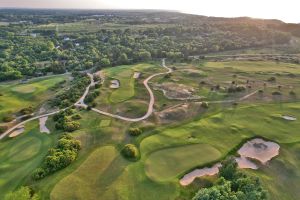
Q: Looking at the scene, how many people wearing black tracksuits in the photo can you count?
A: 0